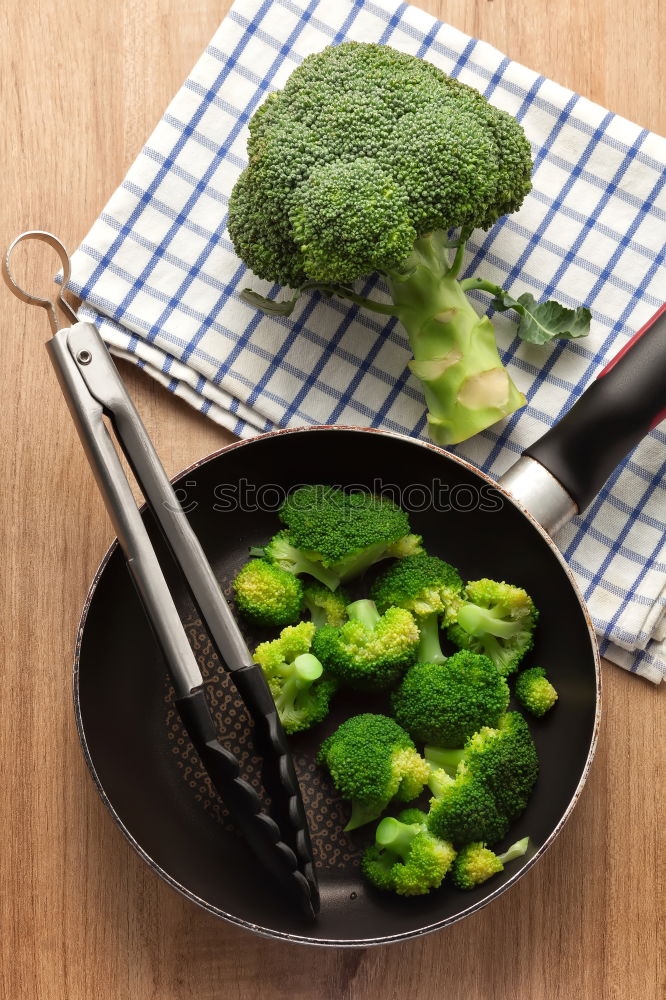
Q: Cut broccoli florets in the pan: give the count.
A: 13